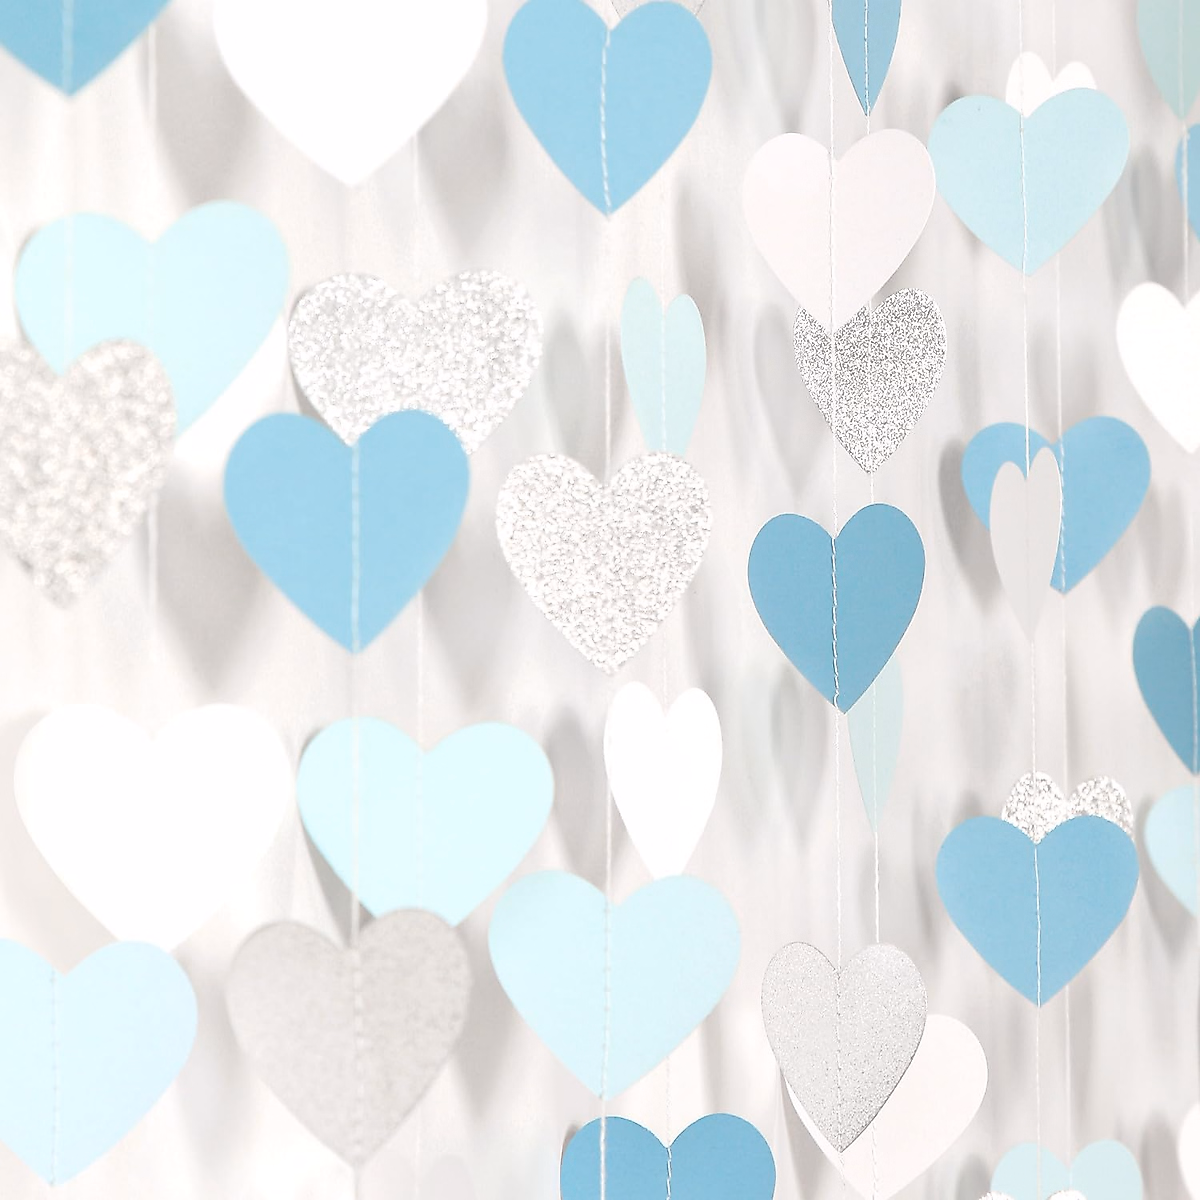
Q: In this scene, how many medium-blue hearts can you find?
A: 10